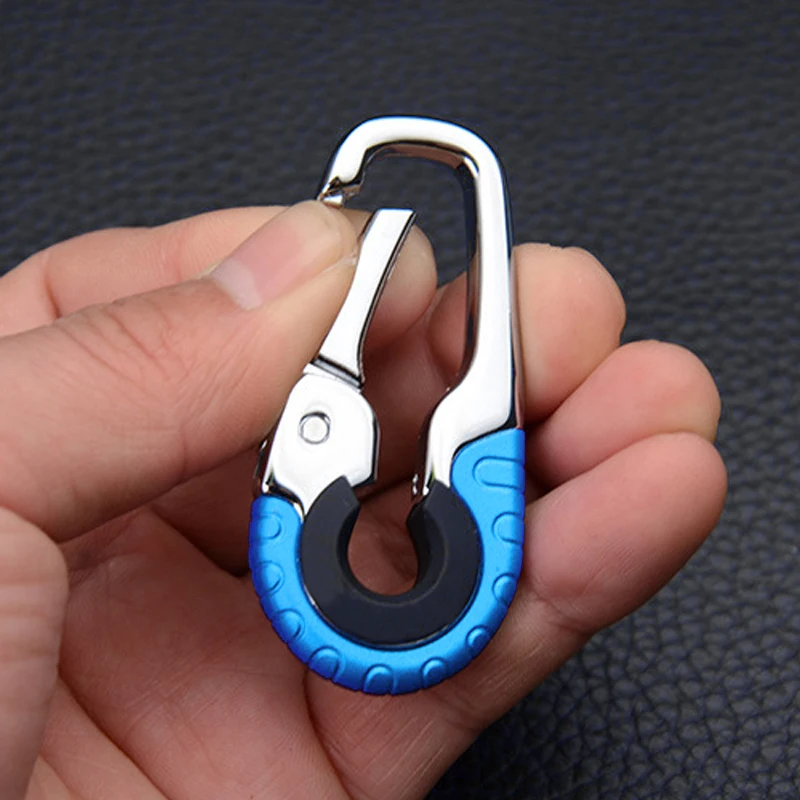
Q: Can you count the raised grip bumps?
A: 10